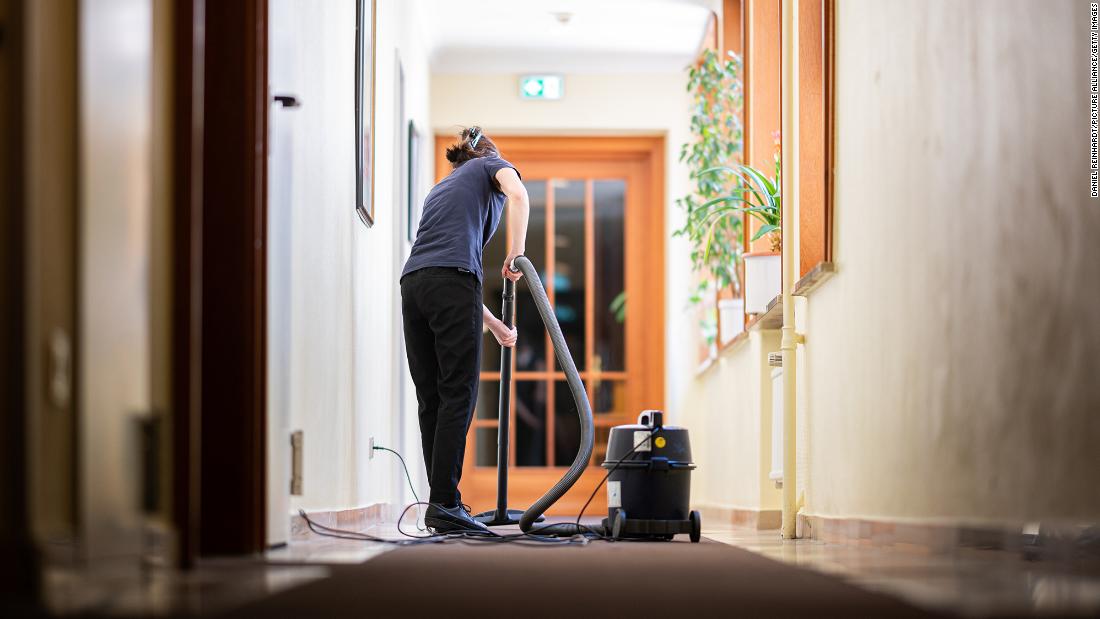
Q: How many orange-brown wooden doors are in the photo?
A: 1